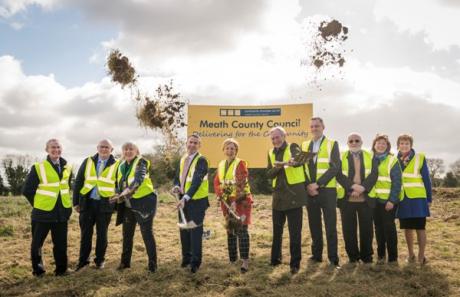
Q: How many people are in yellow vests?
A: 10